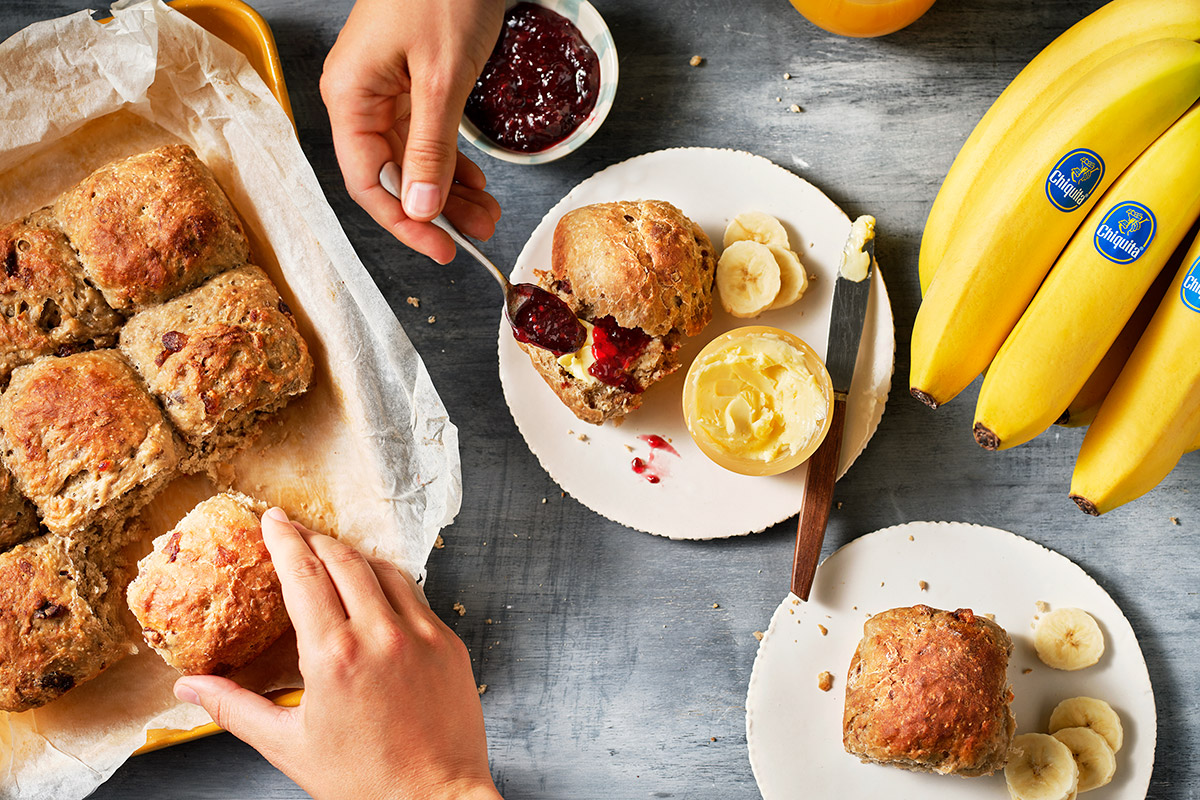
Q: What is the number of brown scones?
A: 9